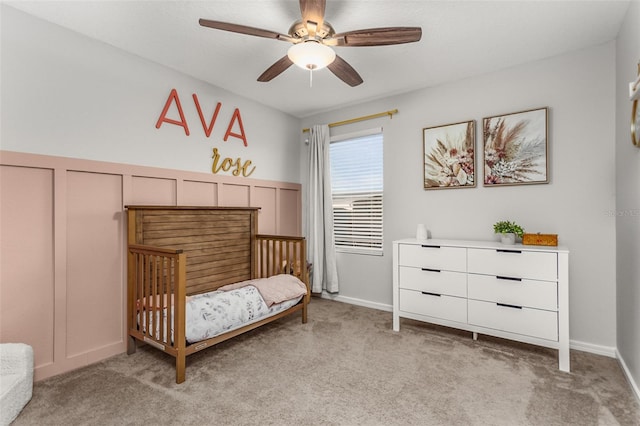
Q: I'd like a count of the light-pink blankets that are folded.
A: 1